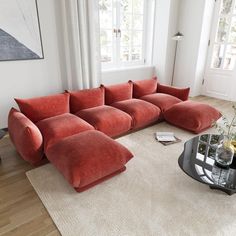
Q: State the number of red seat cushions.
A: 6